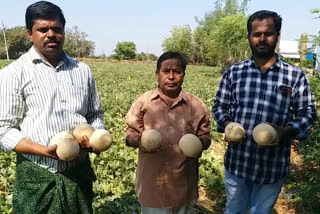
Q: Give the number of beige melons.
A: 8